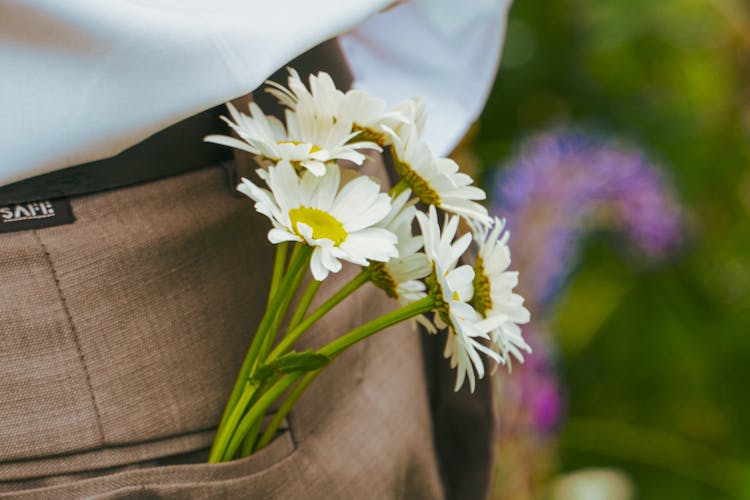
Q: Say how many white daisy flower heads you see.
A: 7